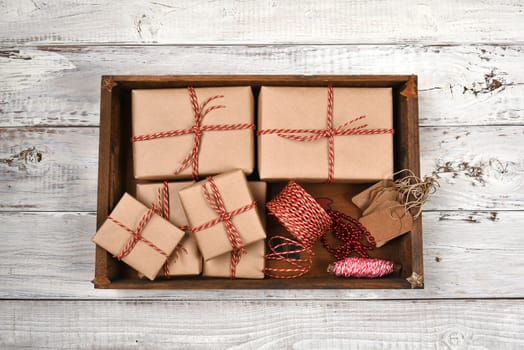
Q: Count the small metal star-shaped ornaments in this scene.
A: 4